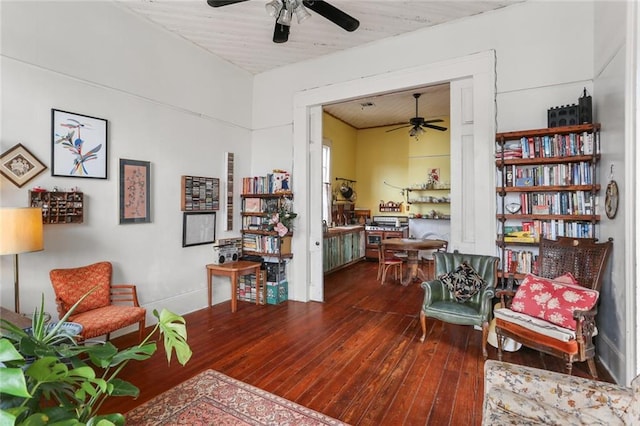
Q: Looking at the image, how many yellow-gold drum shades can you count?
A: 1